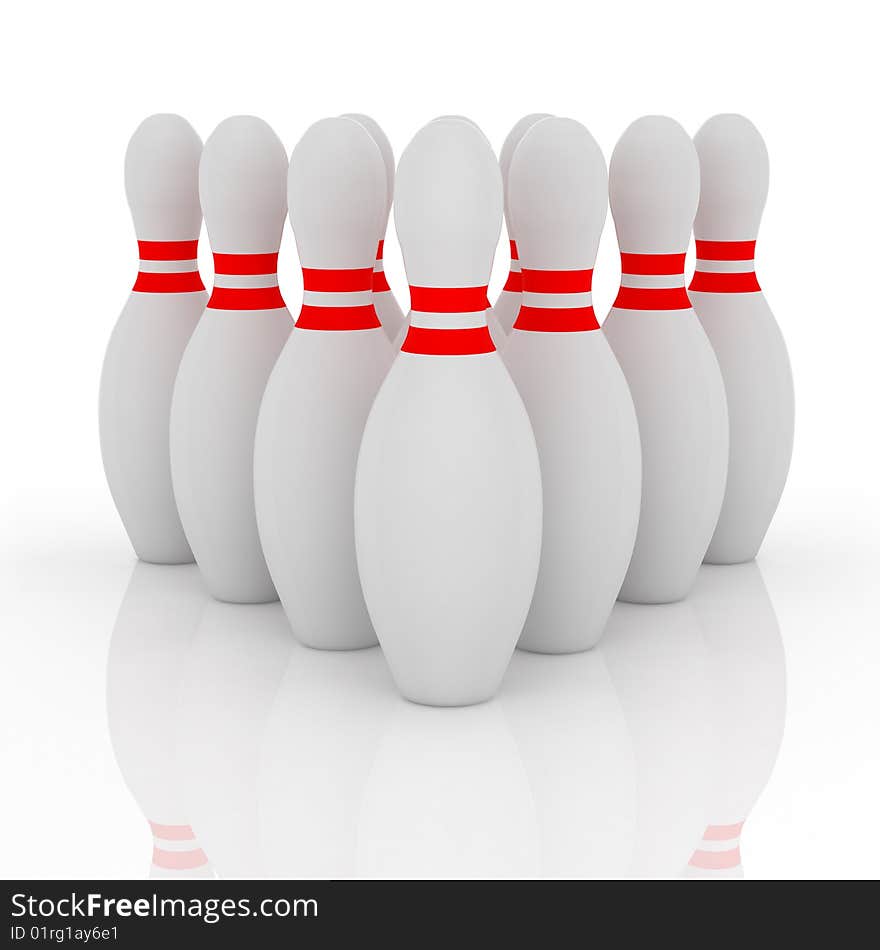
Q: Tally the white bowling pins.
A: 10